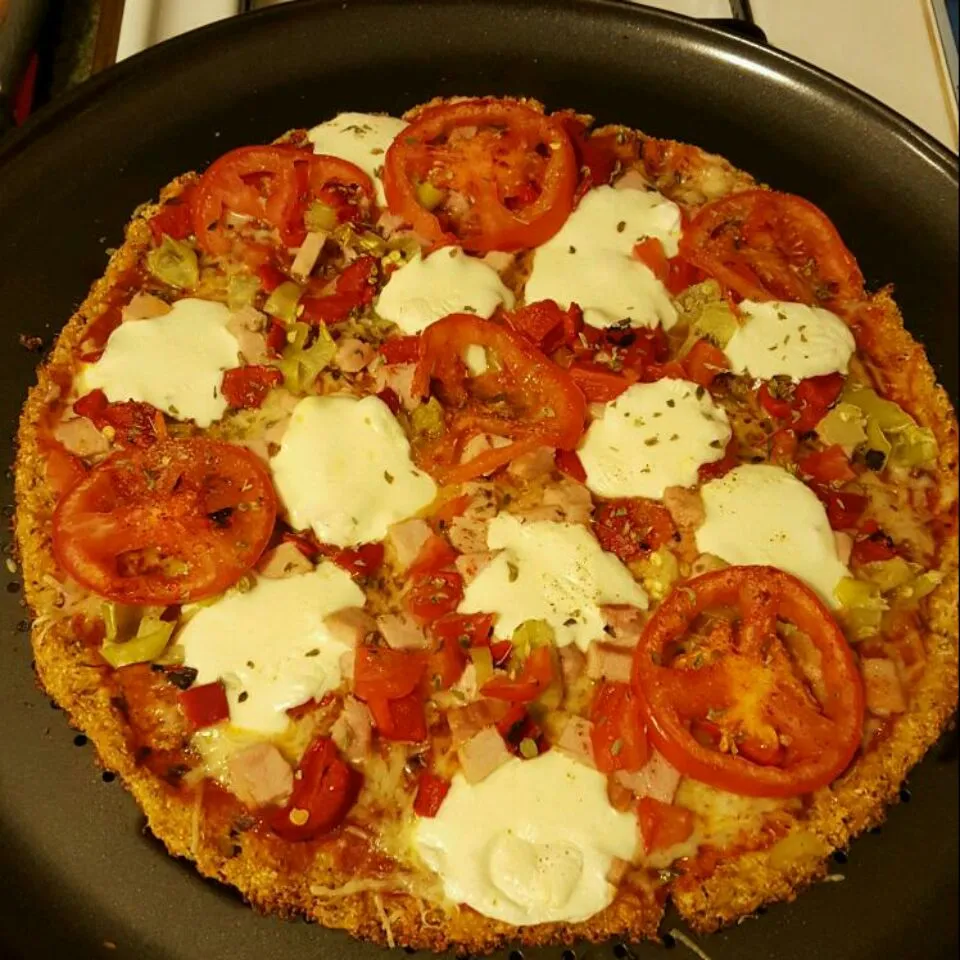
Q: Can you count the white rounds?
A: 11